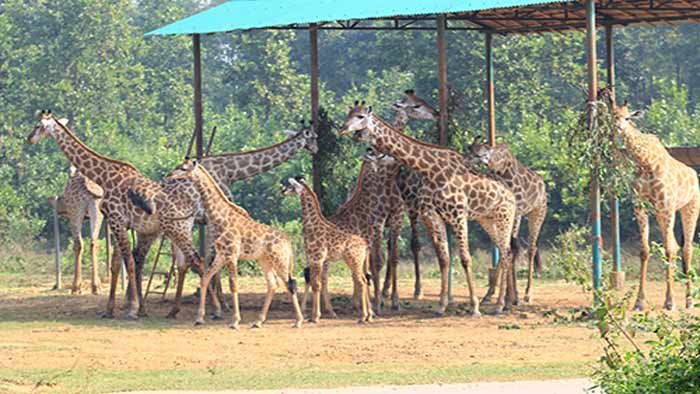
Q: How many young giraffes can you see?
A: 2